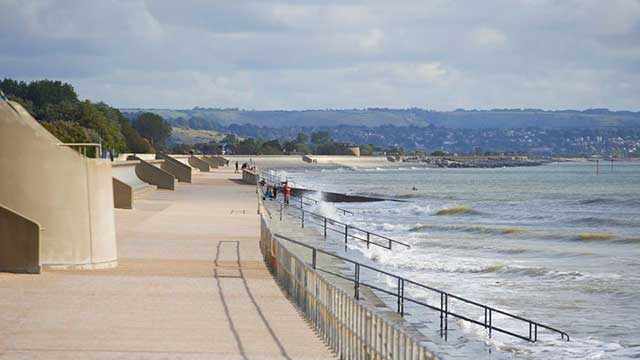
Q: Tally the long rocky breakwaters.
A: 1